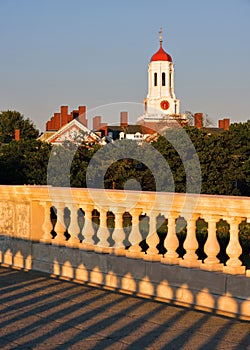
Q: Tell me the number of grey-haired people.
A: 0